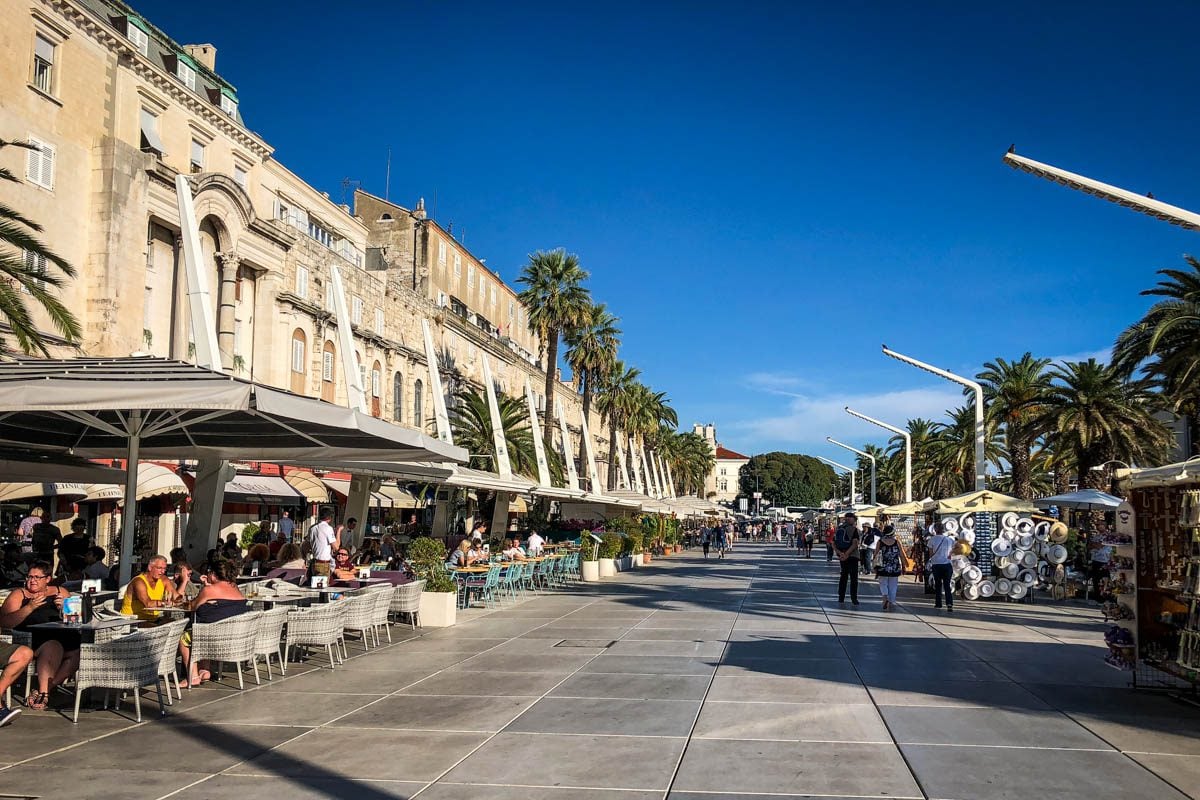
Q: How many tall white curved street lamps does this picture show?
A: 5